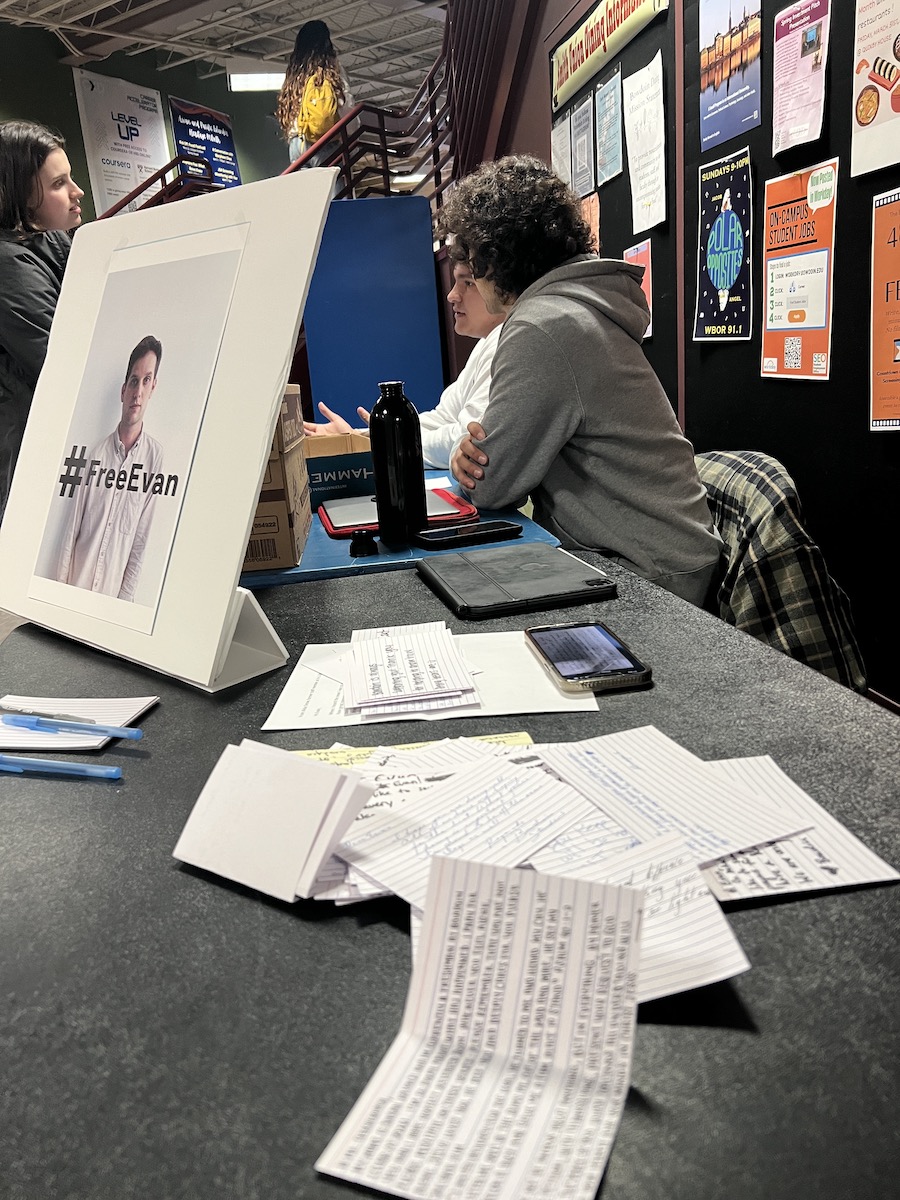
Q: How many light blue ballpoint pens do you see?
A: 2